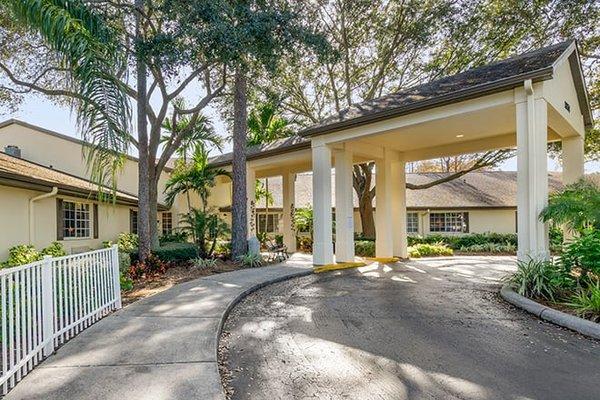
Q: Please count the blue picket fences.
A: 0